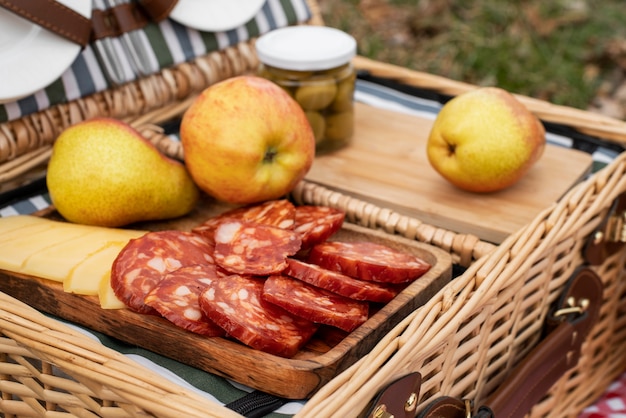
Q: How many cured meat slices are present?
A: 9